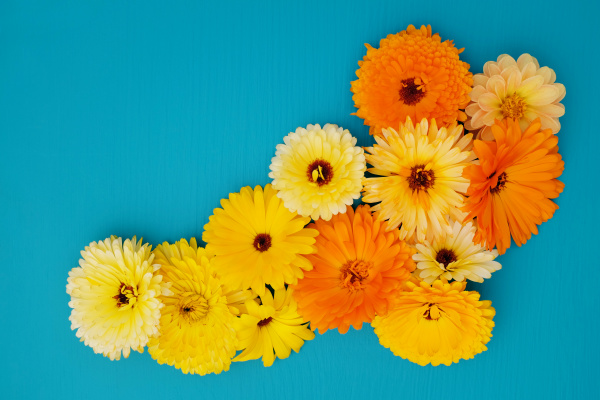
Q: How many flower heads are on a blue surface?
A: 12